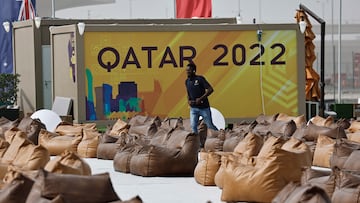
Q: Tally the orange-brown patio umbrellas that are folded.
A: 1